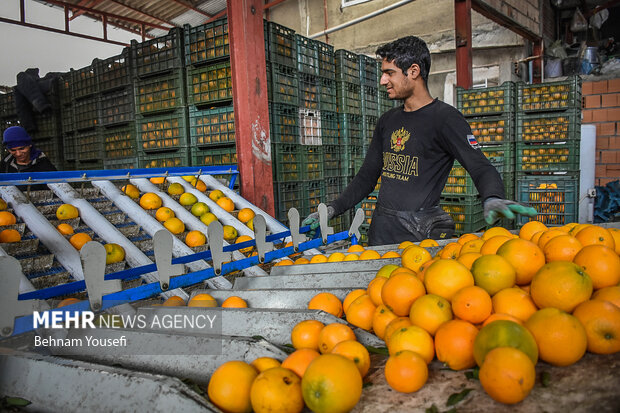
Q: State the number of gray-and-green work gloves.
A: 2